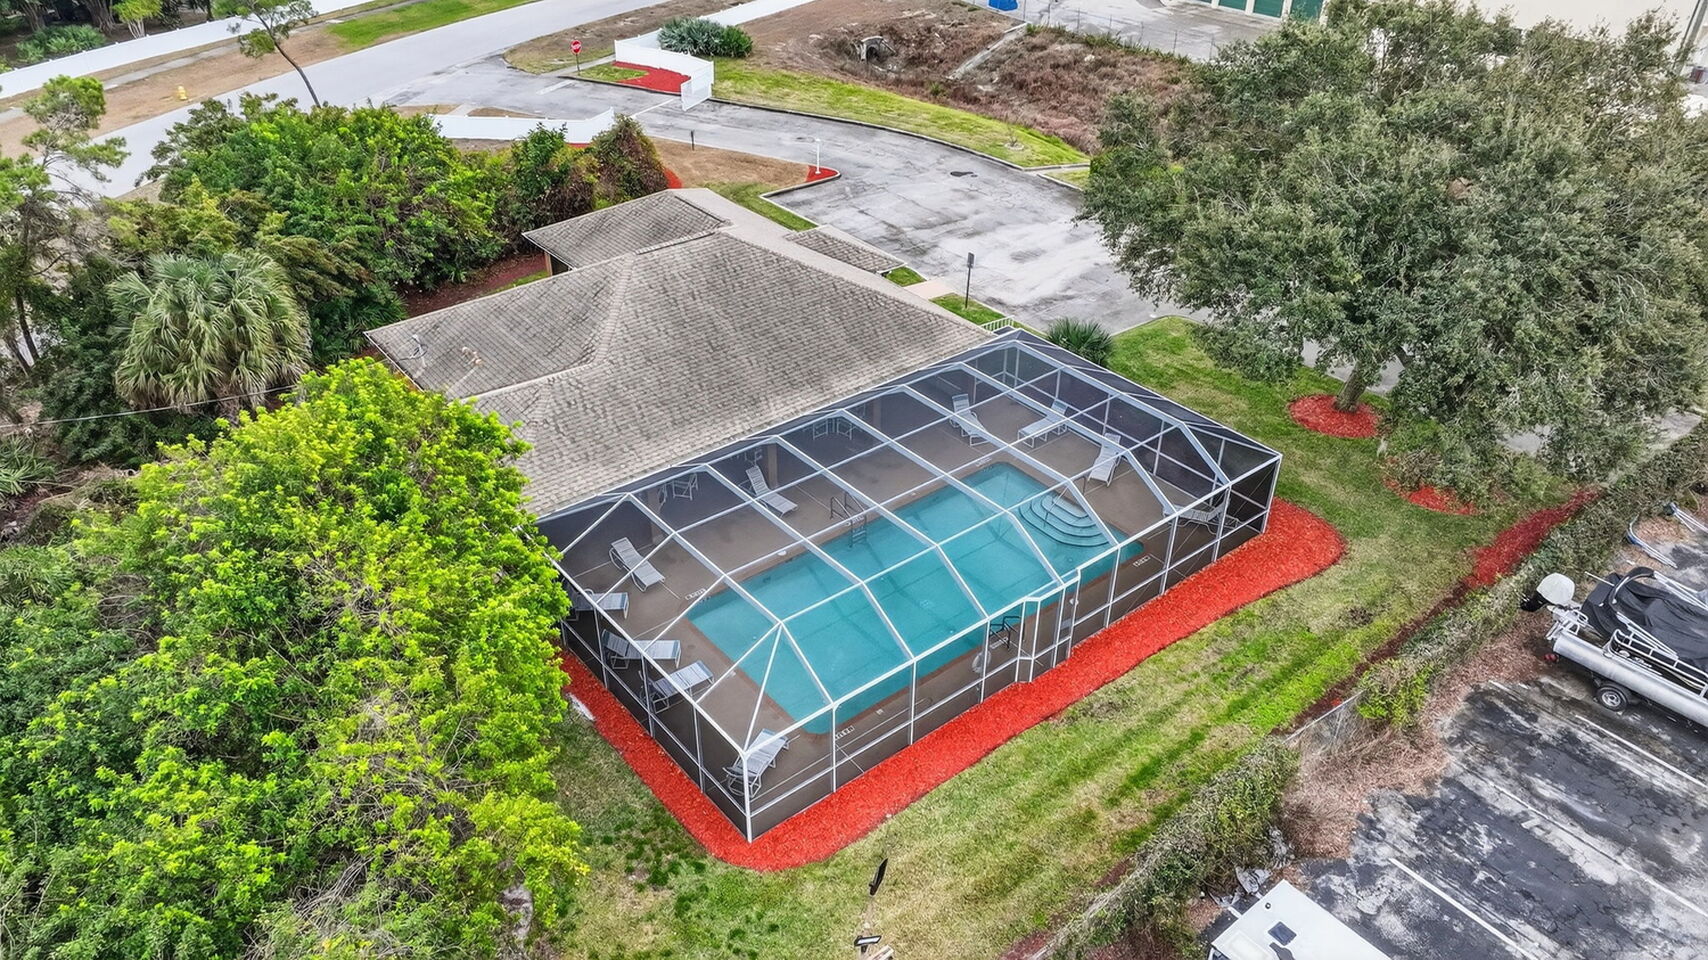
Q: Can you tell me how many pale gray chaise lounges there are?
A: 10